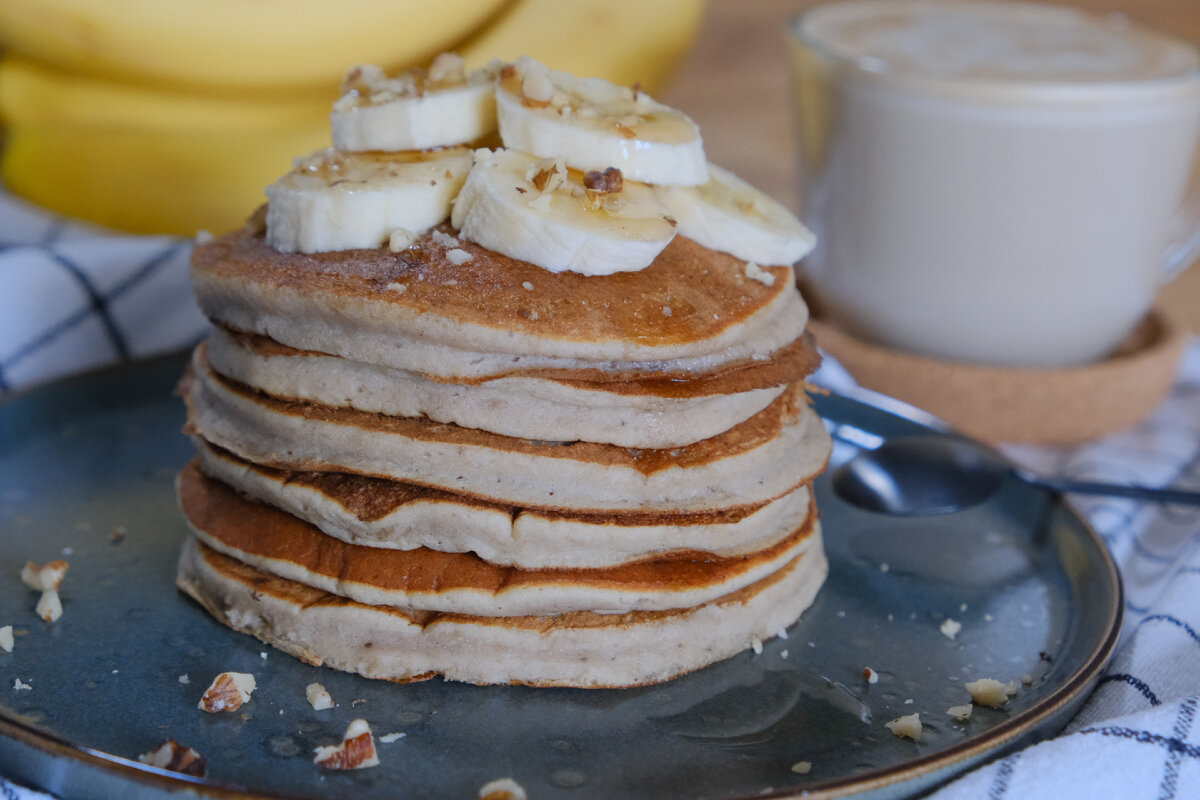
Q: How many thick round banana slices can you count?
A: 5